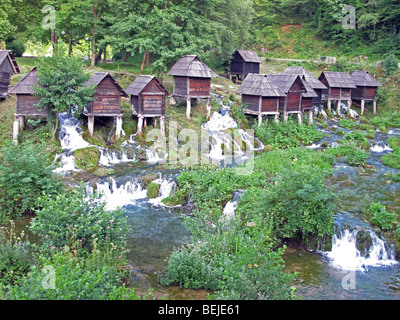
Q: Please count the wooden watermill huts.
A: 12